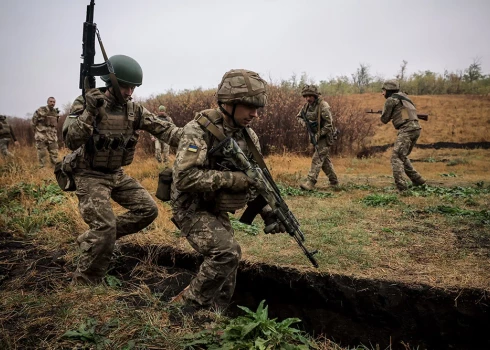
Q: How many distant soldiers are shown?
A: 5